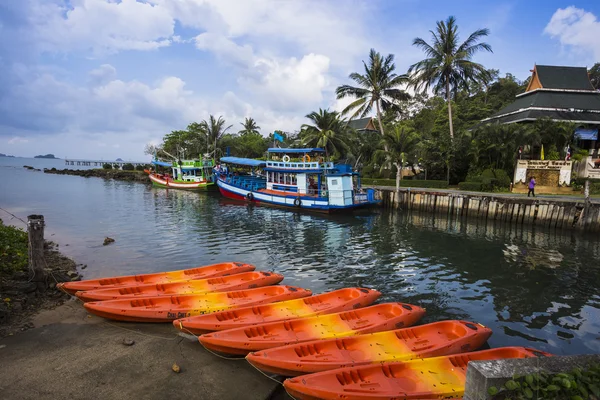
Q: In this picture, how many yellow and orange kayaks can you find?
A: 7